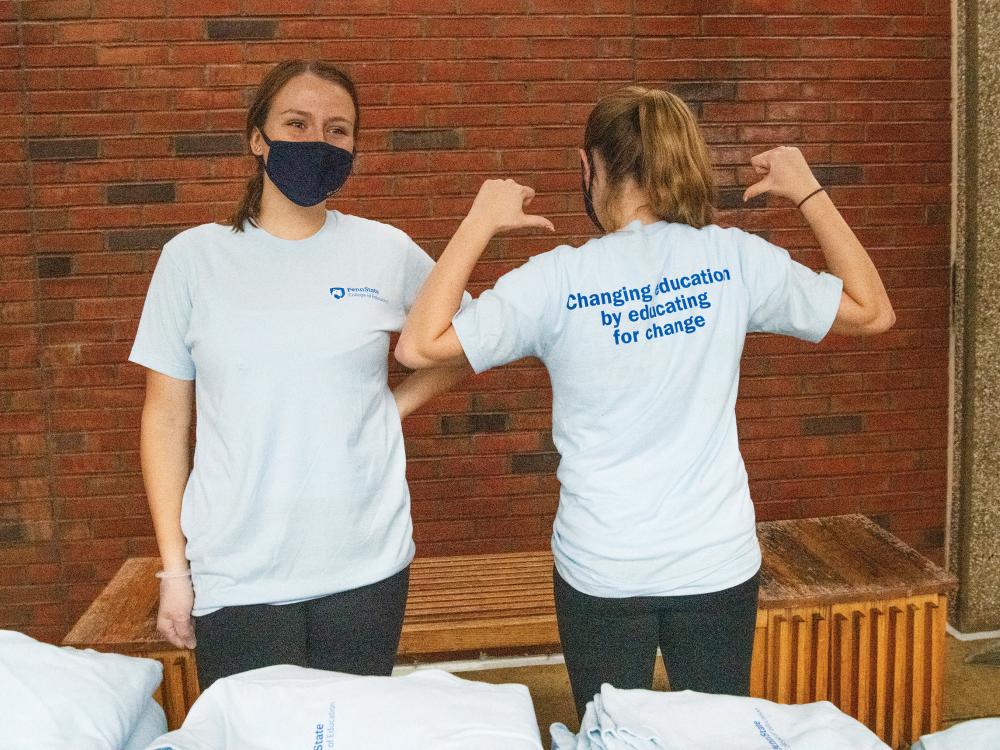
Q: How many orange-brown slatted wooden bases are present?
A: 2